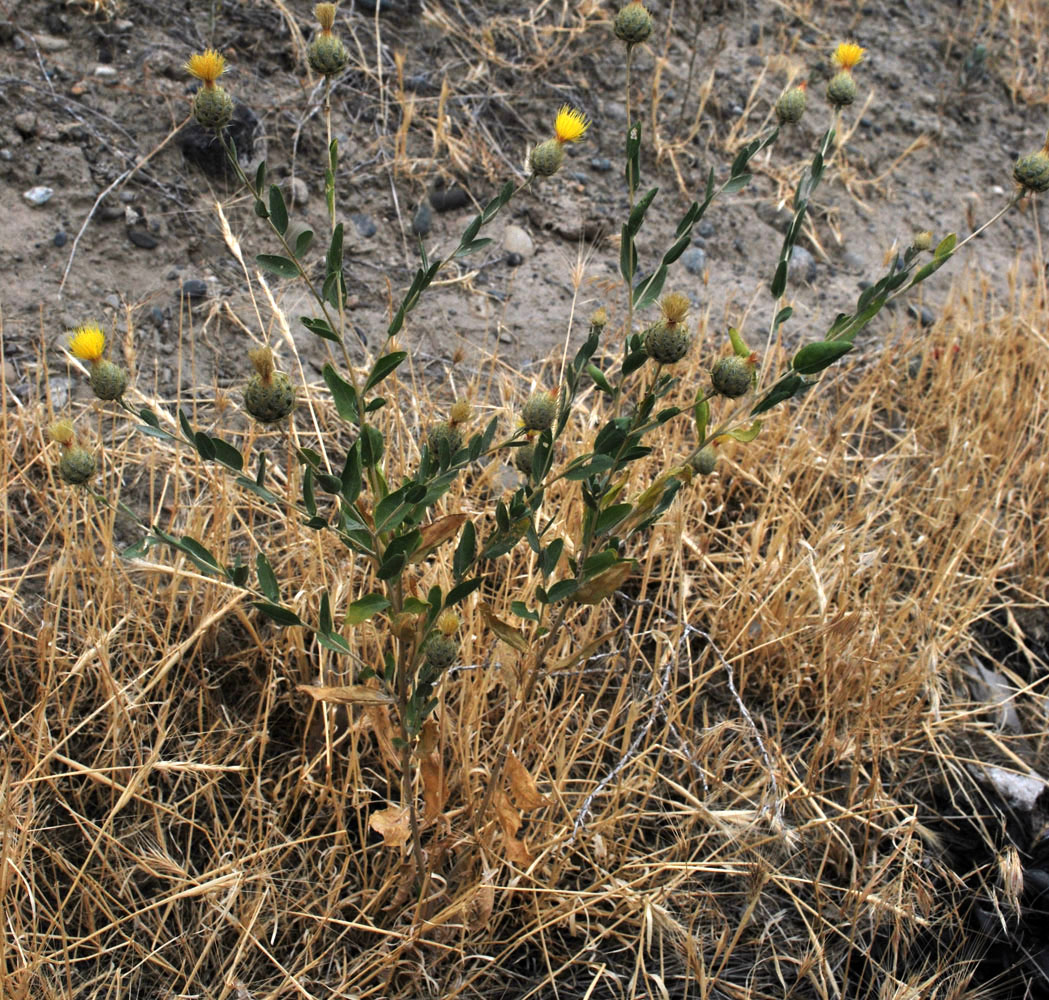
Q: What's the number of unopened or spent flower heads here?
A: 15